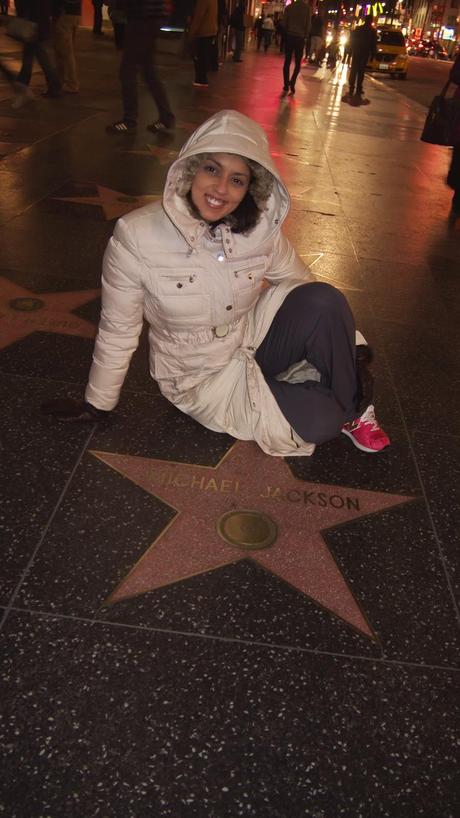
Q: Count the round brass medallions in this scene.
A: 2